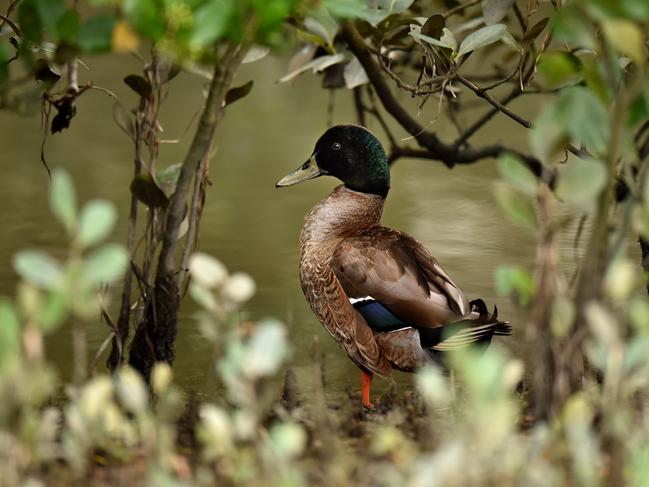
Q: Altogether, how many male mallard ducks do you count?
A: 1